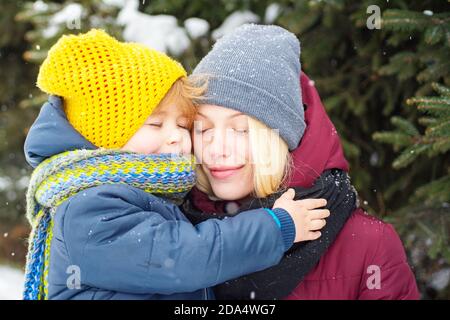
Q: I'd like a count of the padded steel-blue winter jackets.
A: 1